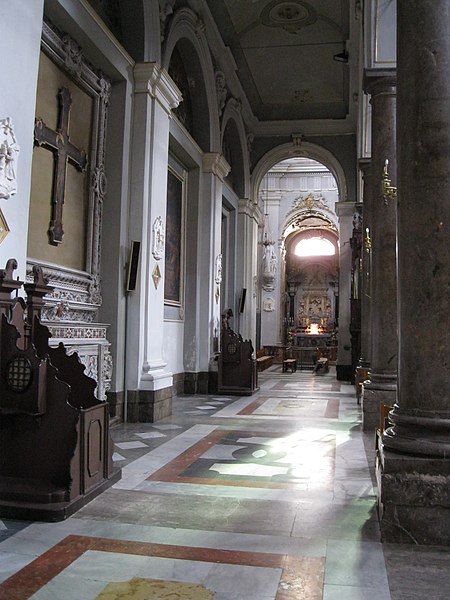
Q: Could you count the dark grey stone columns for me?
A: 3